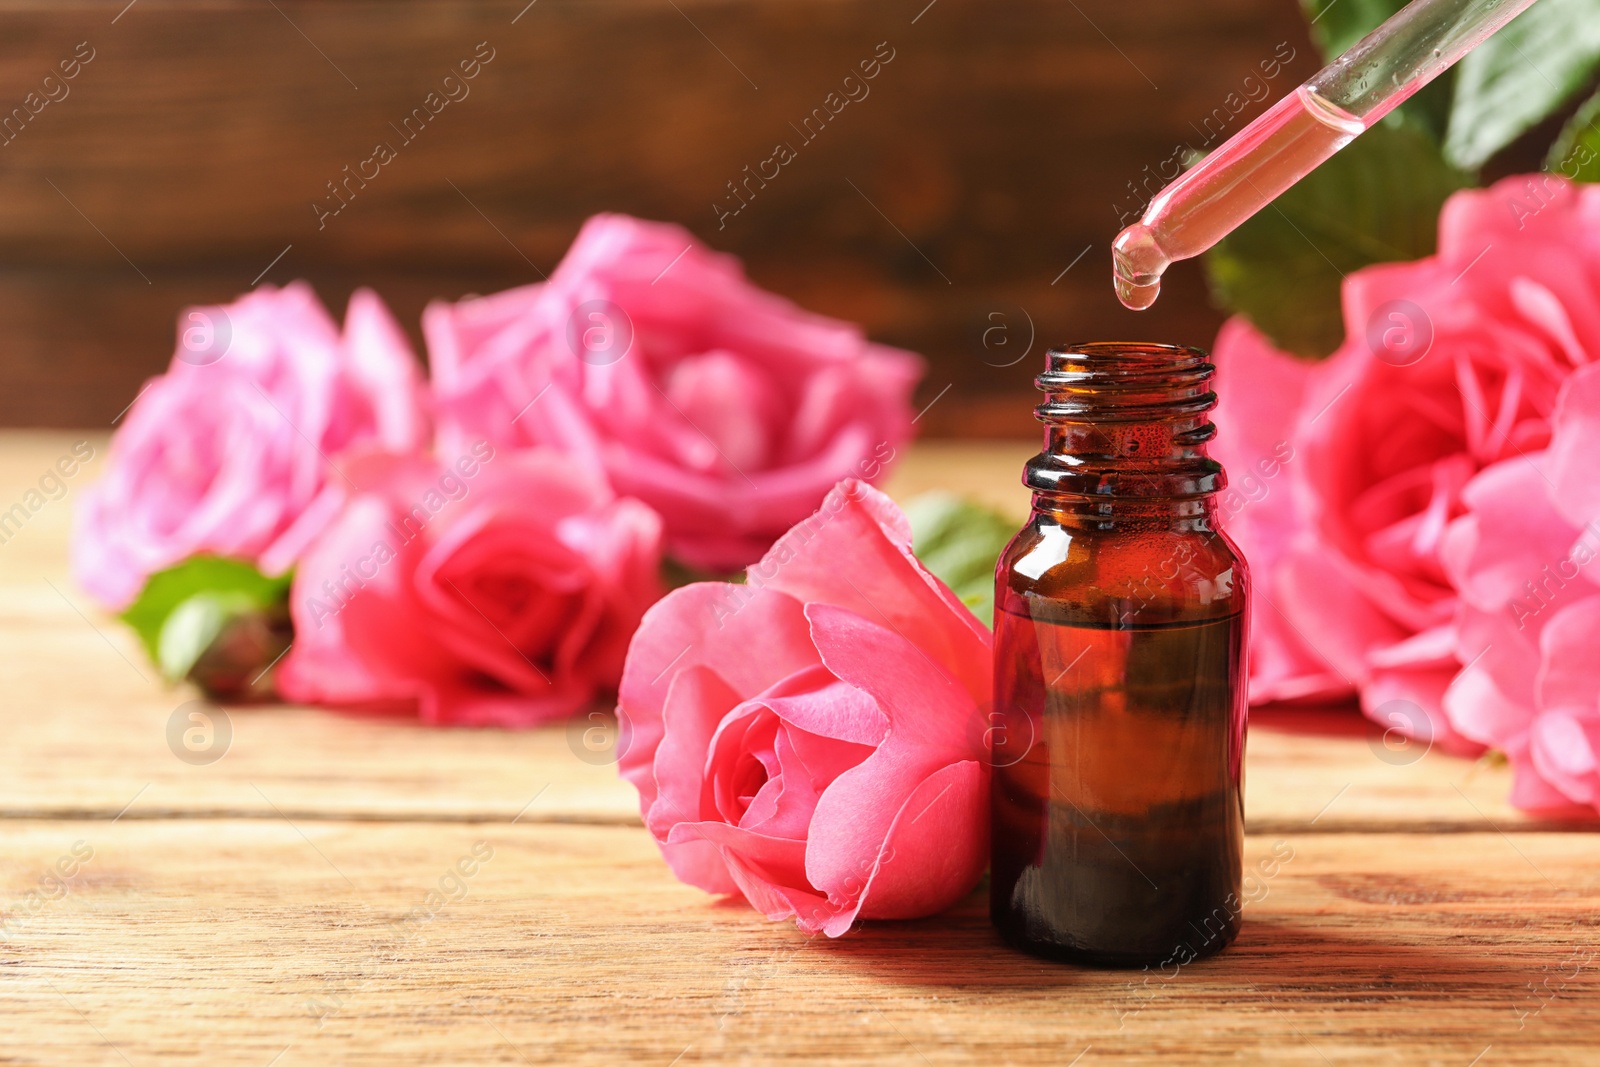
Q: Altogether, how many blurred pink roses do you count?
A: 5